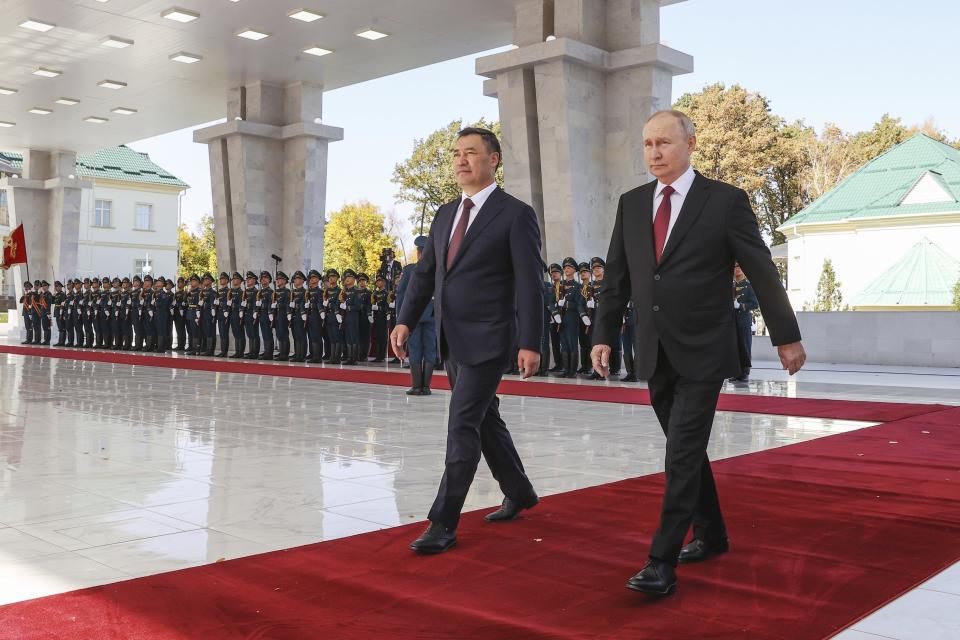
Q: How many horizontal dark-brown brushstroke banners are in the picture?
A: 0